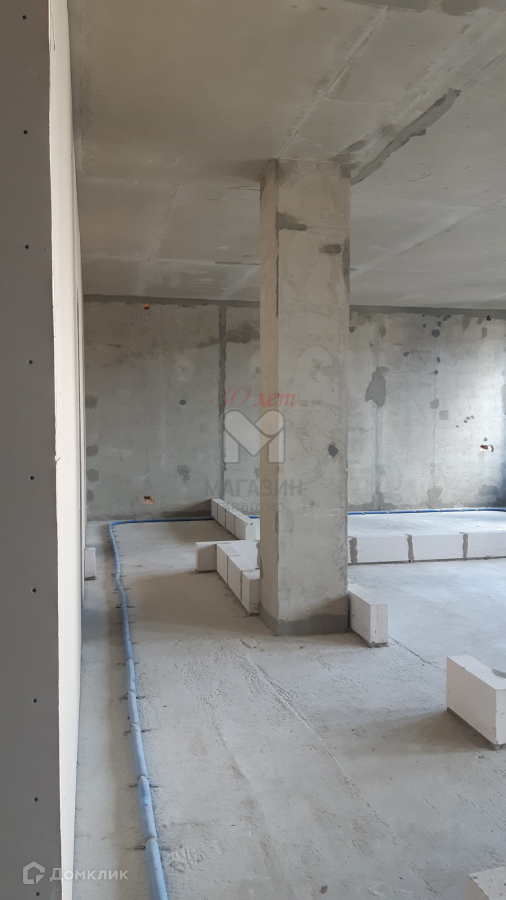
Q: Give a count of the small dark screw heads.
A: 9